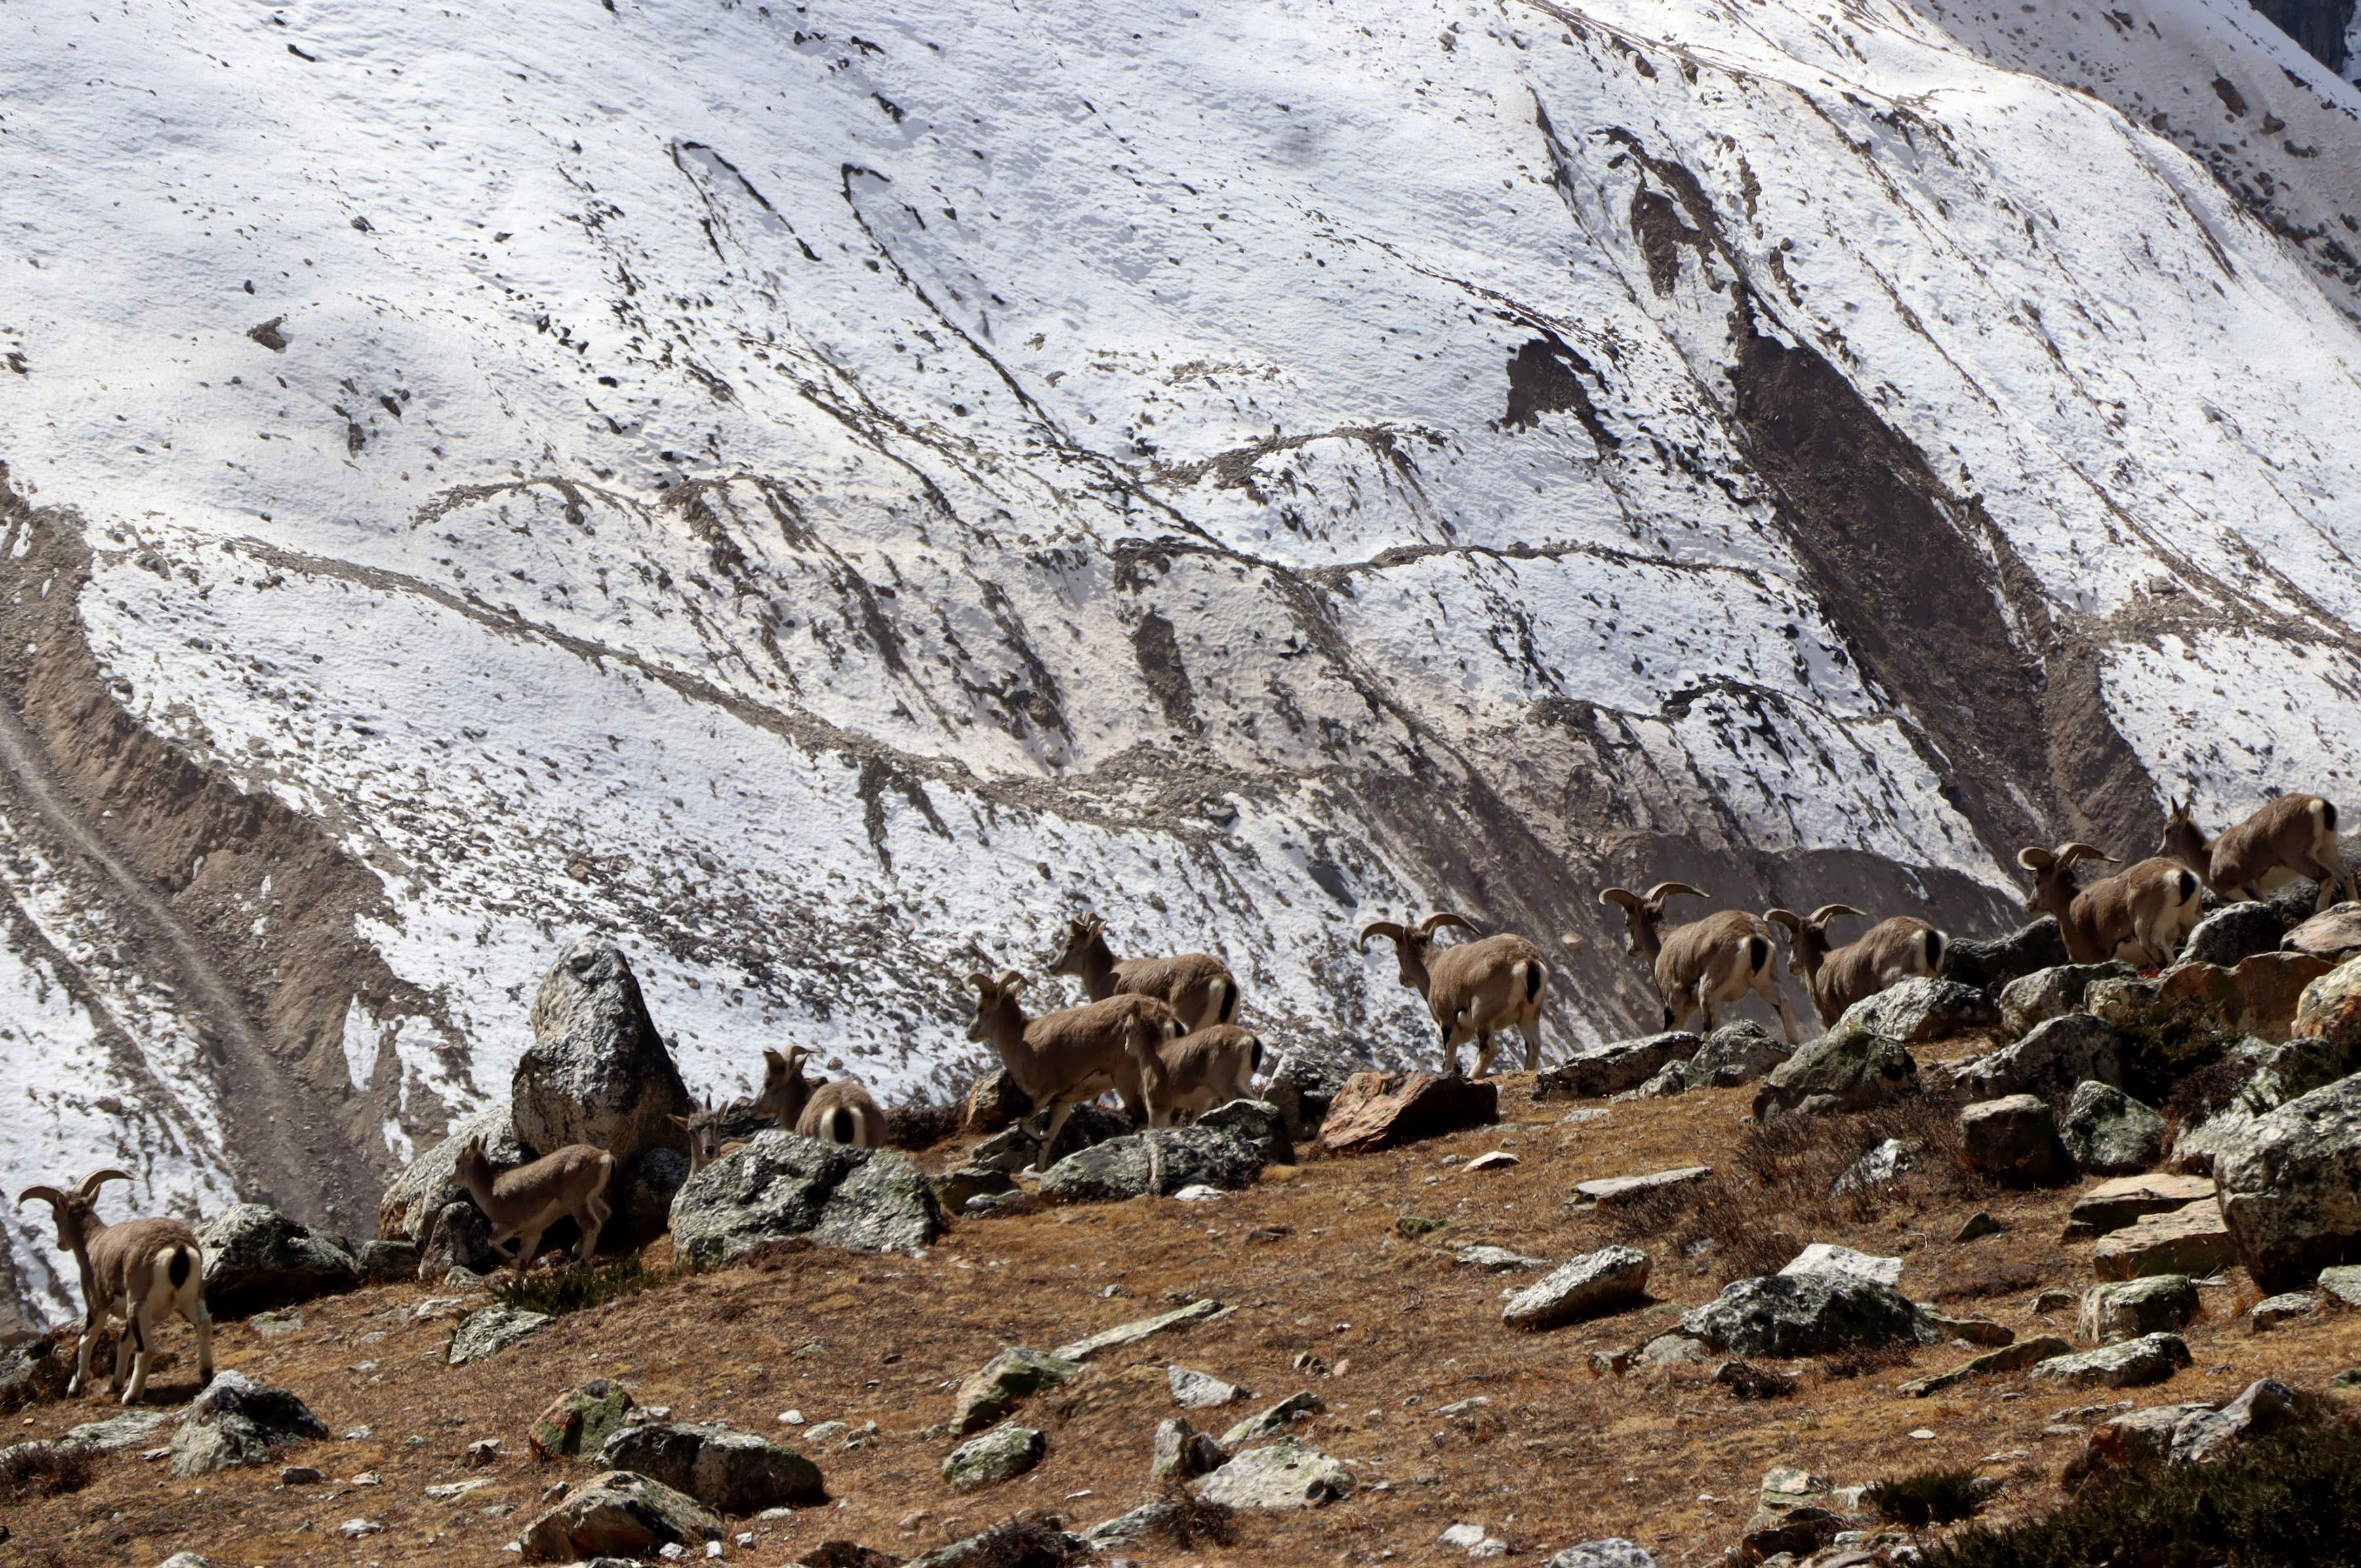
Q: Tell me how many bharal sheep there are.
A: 12